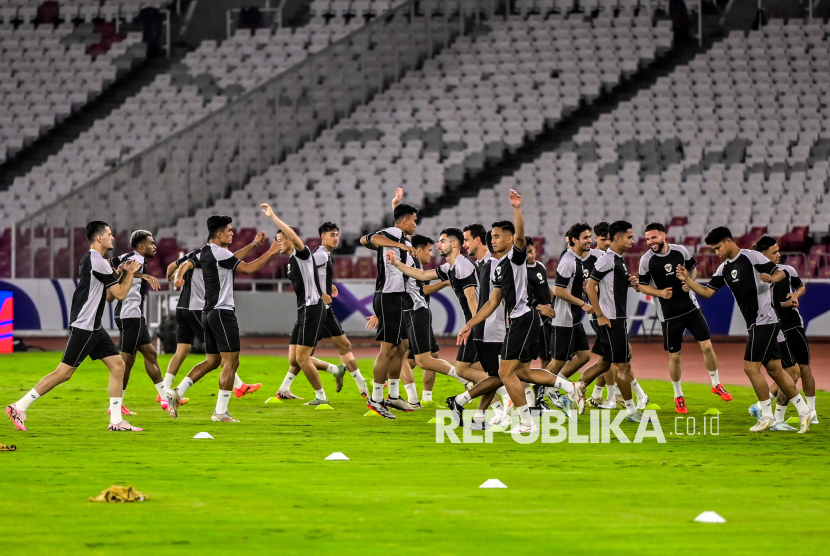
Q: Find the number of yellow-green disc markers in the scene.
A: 8